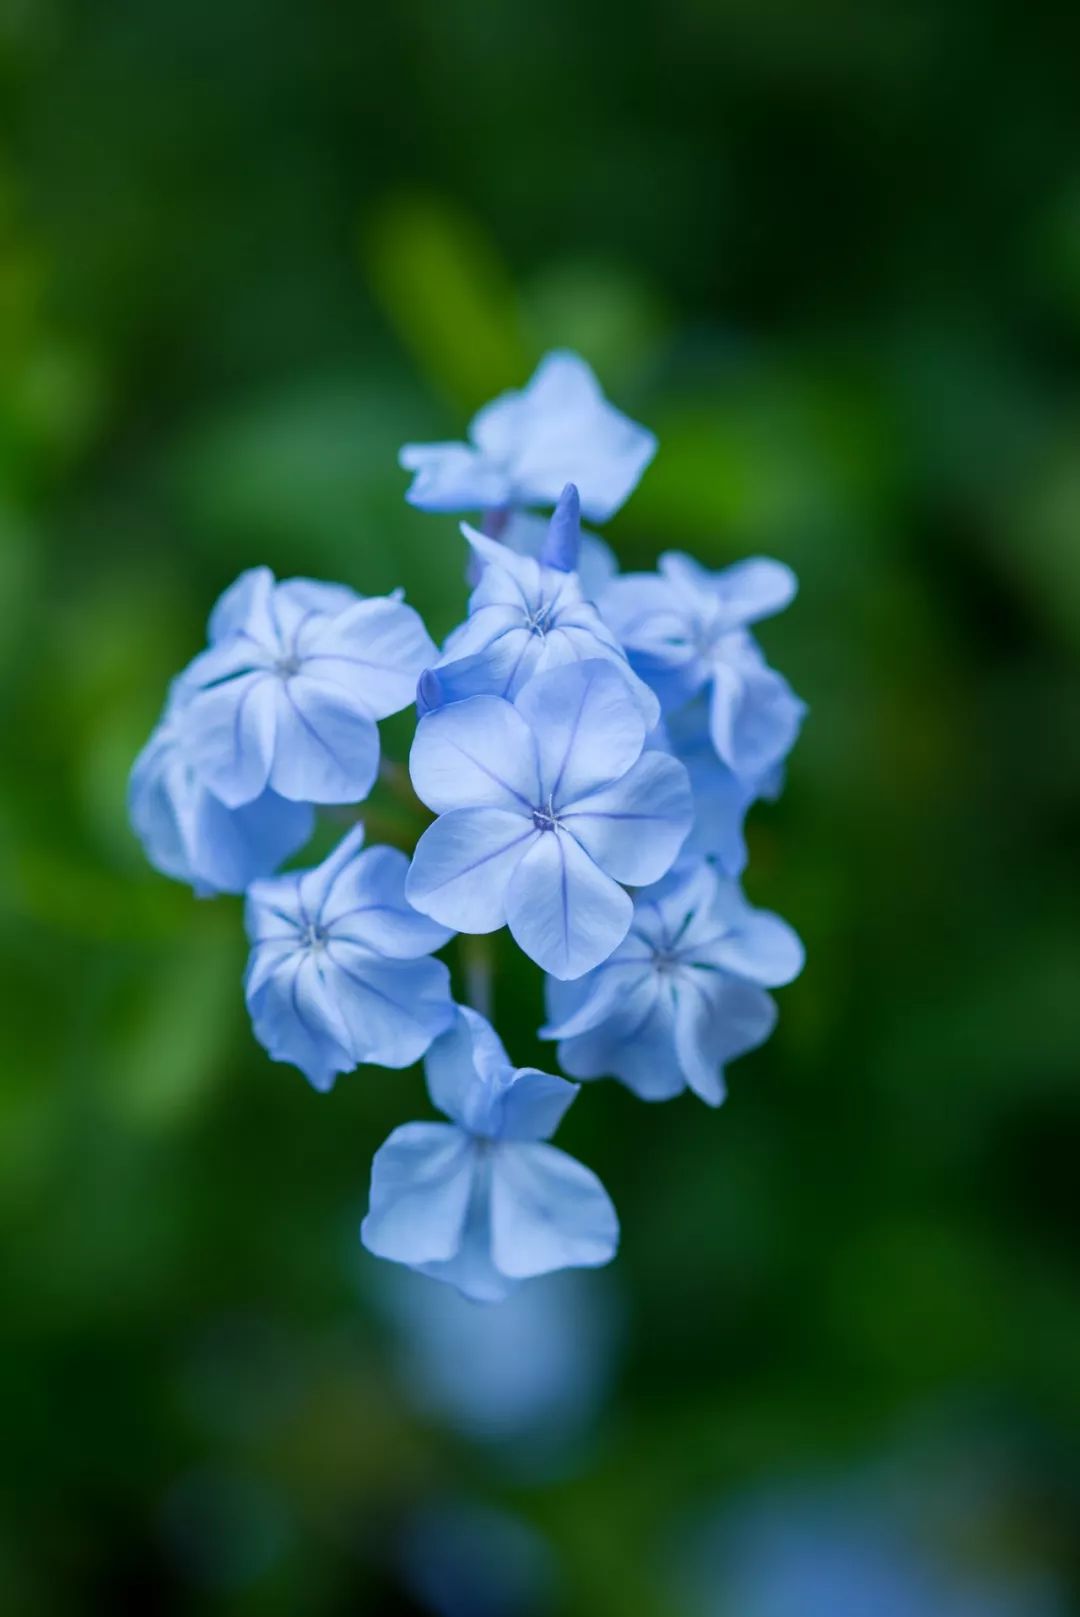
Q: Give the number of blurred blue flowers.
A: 3